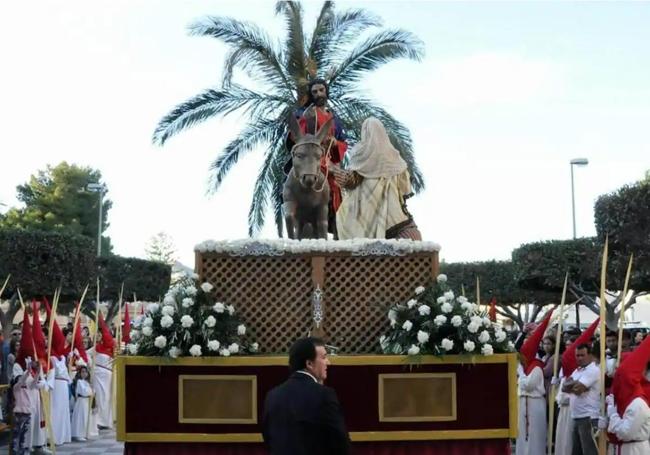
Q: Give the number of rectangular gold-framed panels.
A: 2